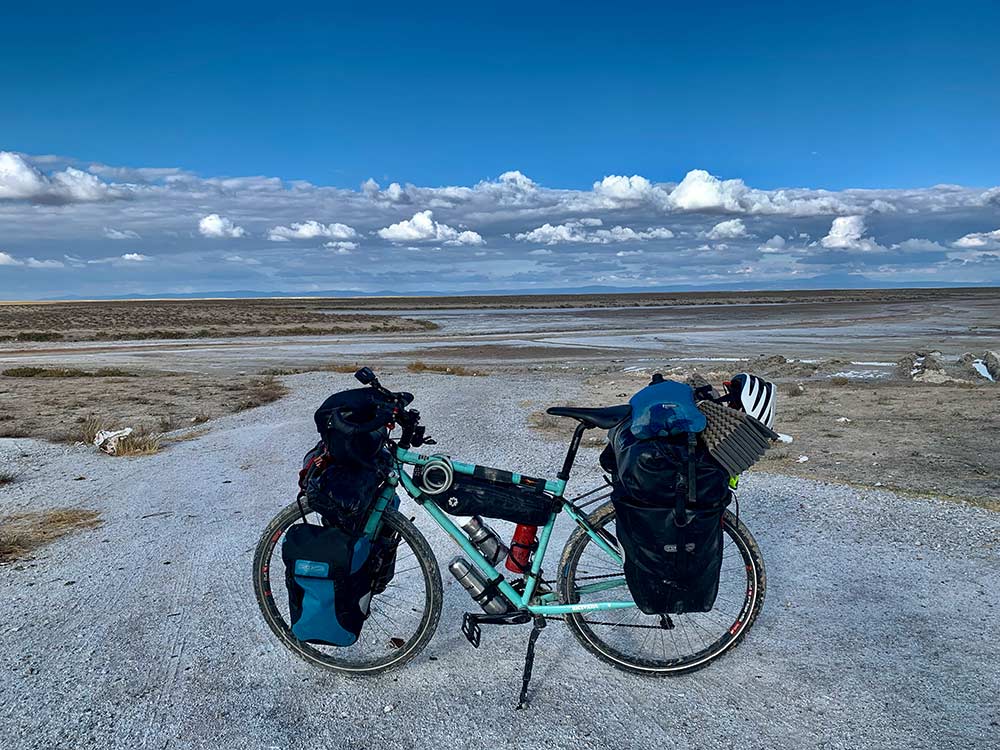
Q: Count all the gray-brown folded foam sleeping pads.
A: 1